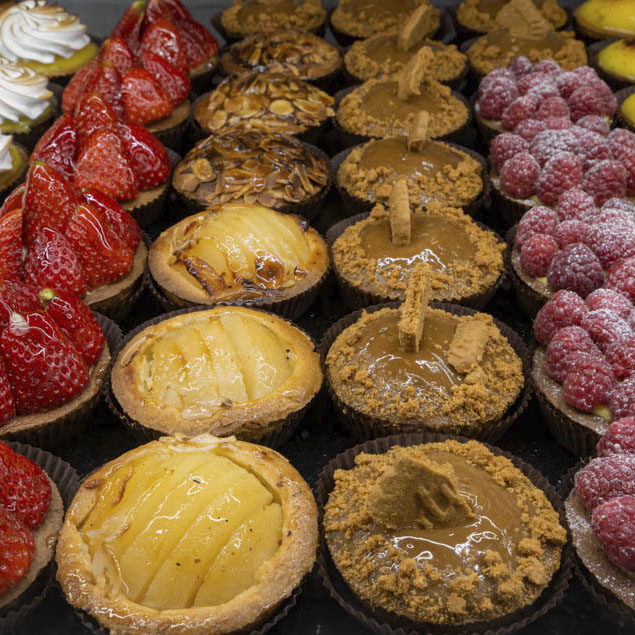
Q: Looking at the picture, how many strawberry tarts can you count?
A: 6